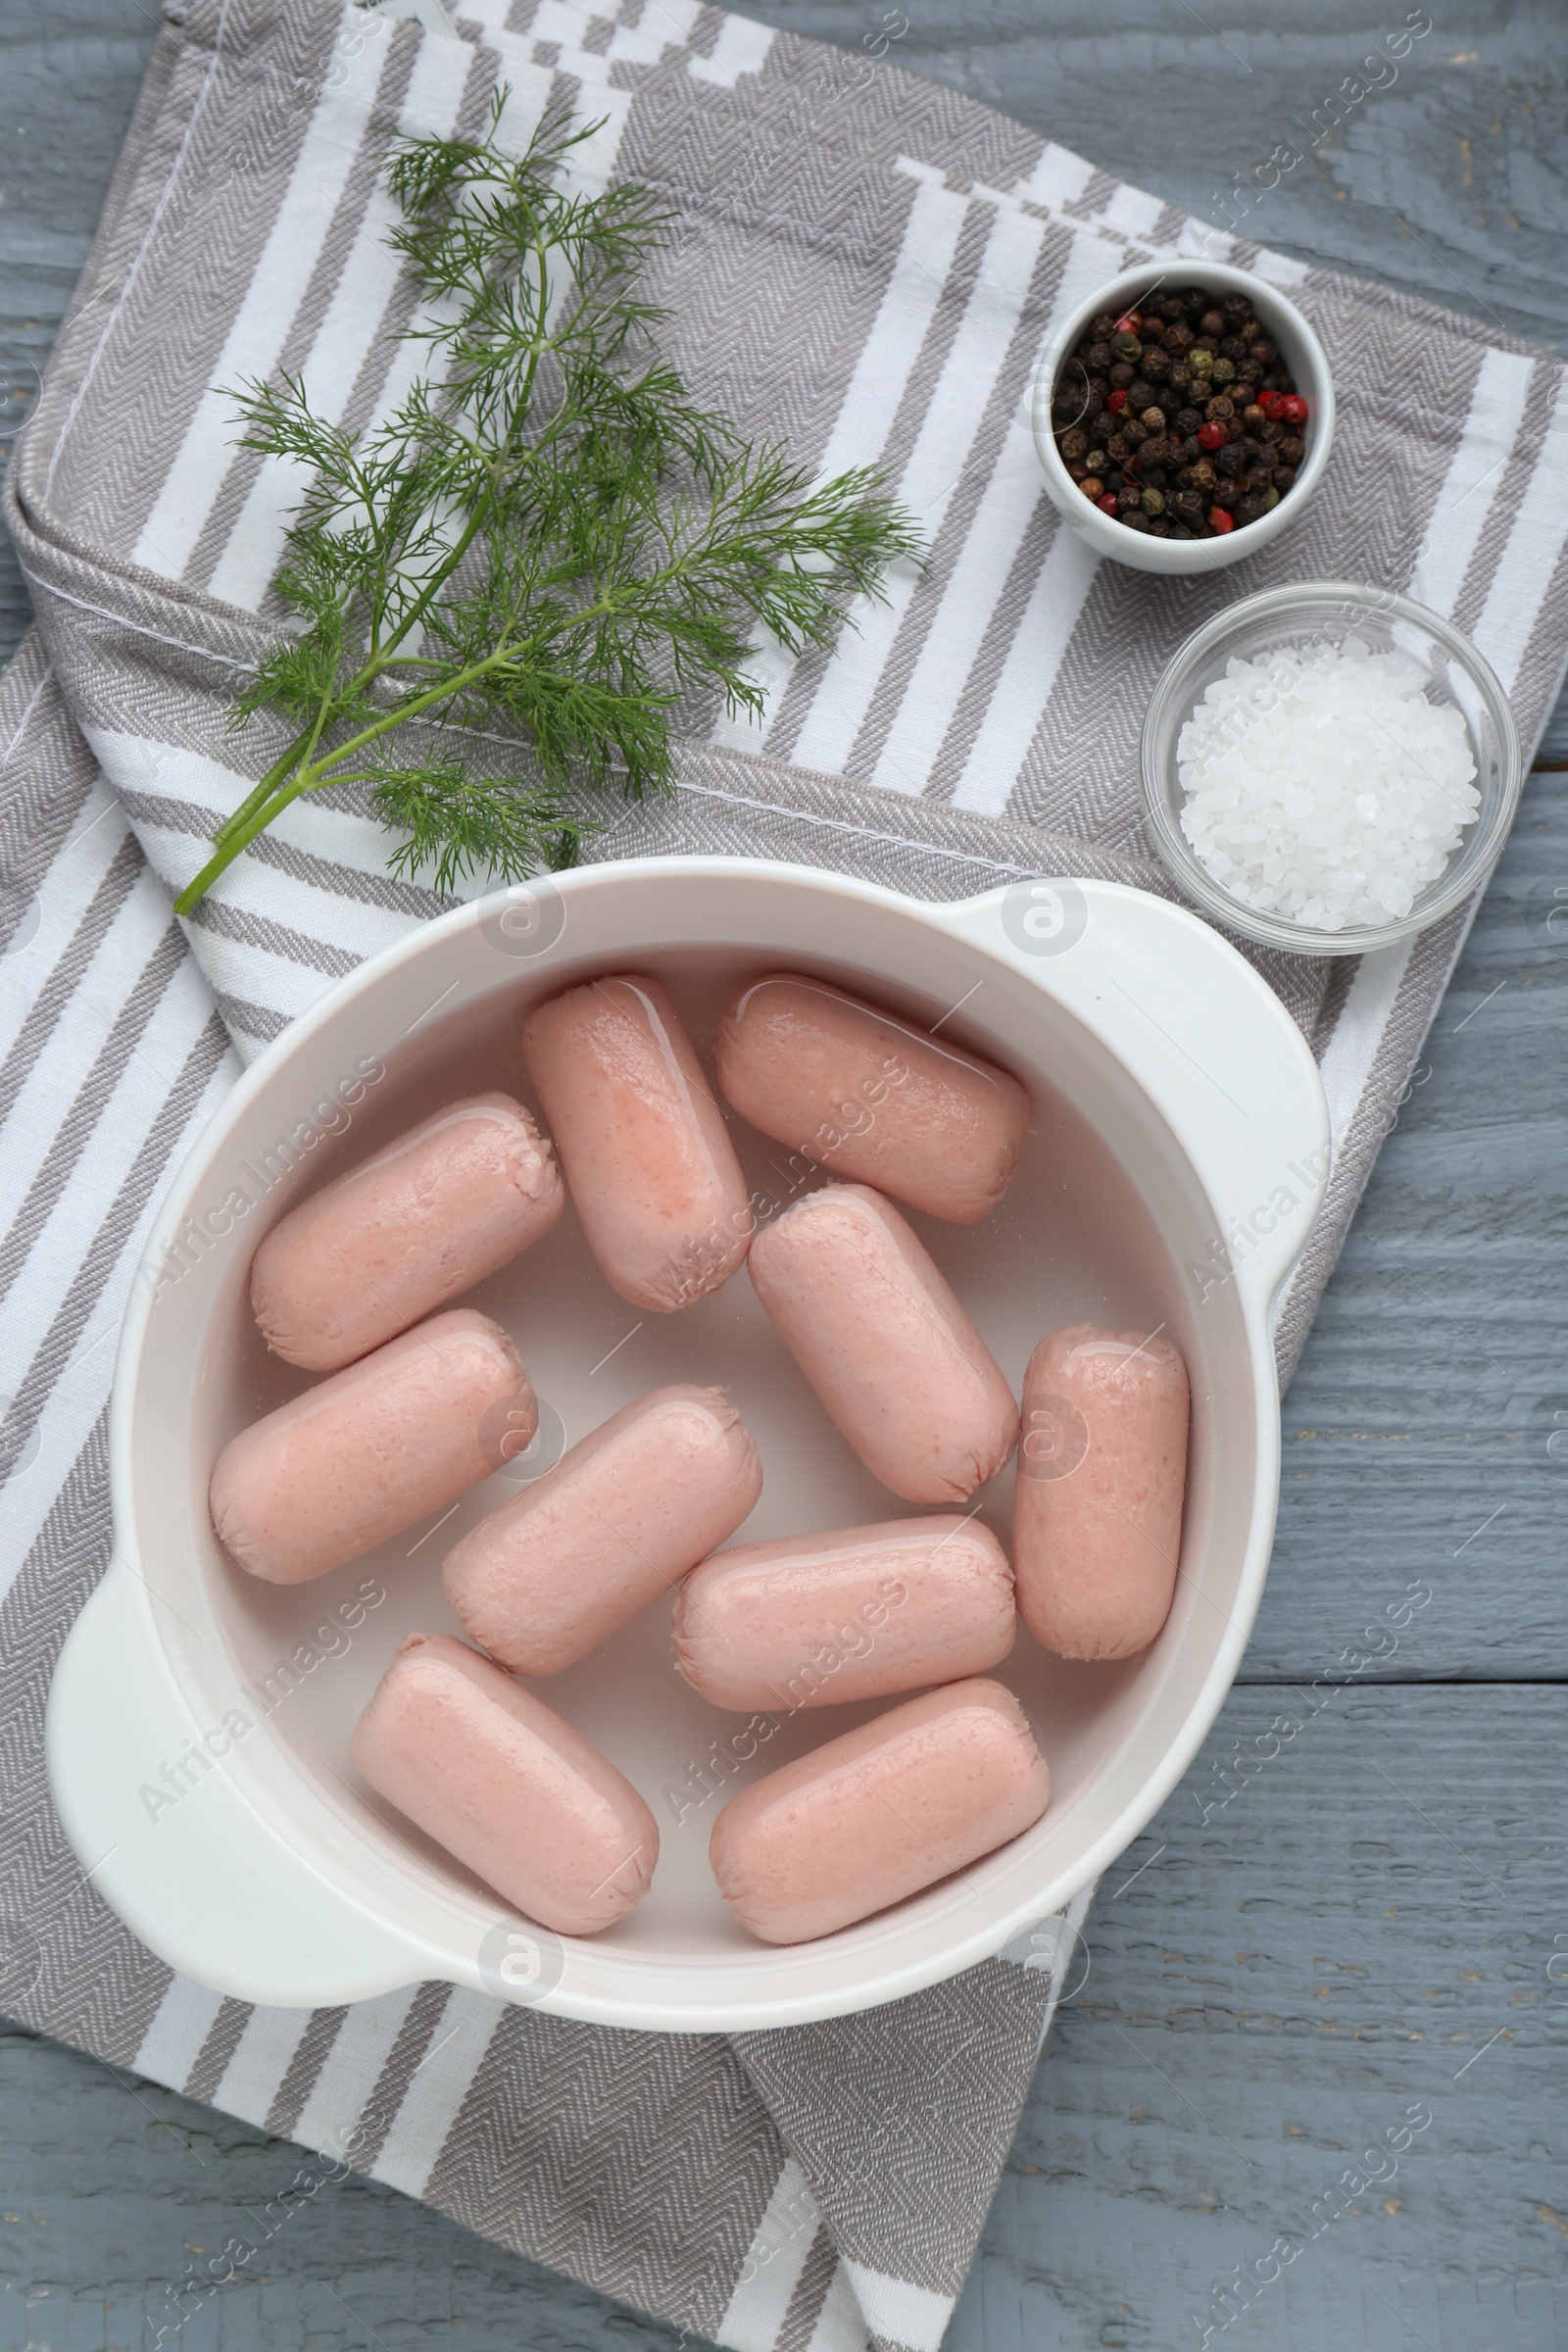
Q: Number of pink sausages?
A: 10